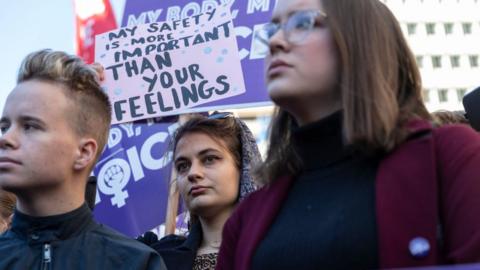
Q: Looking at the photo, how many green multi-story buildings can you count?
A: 0